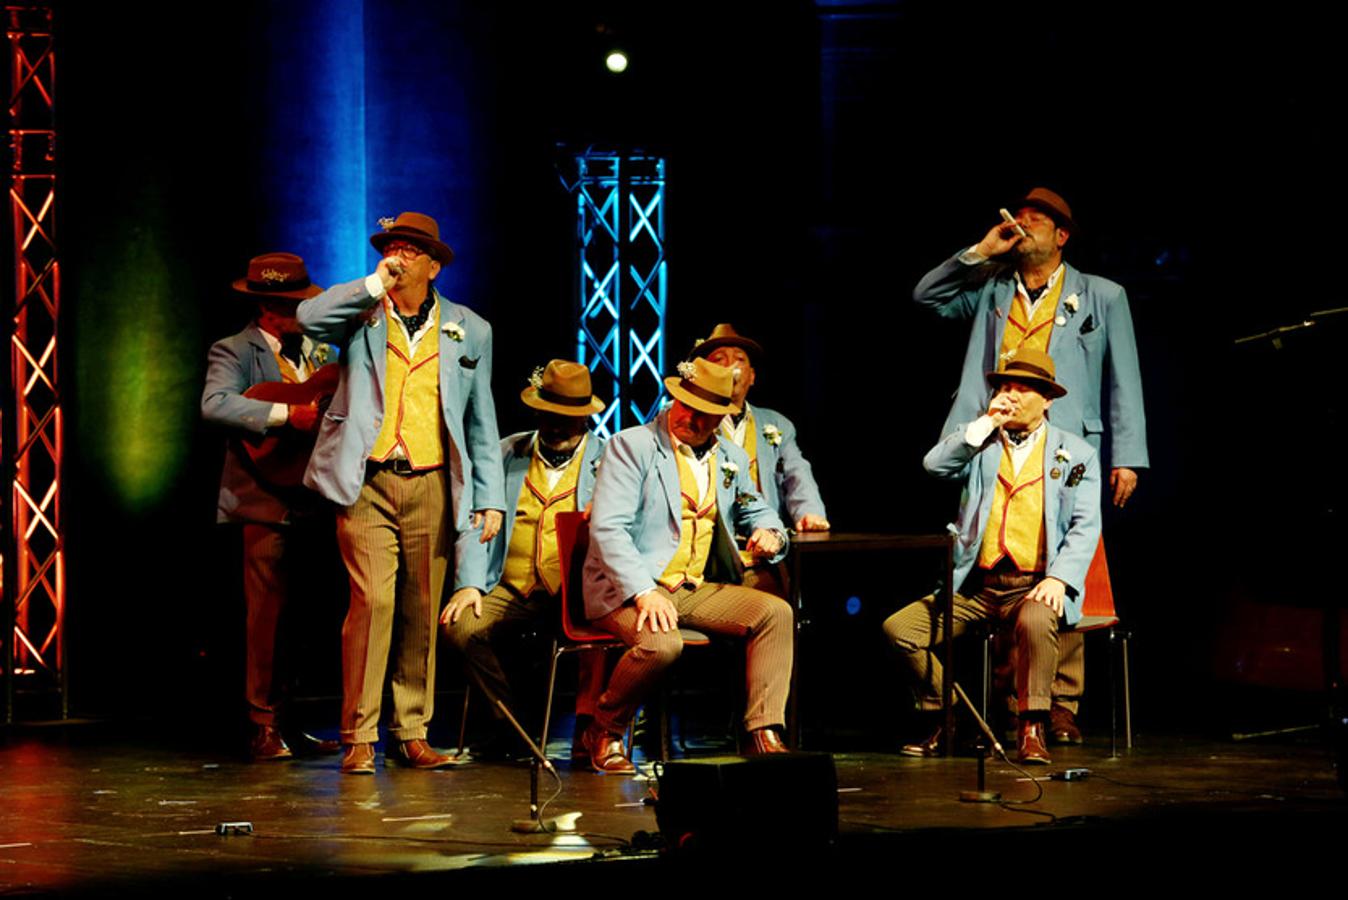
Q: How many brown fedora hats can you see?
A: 7